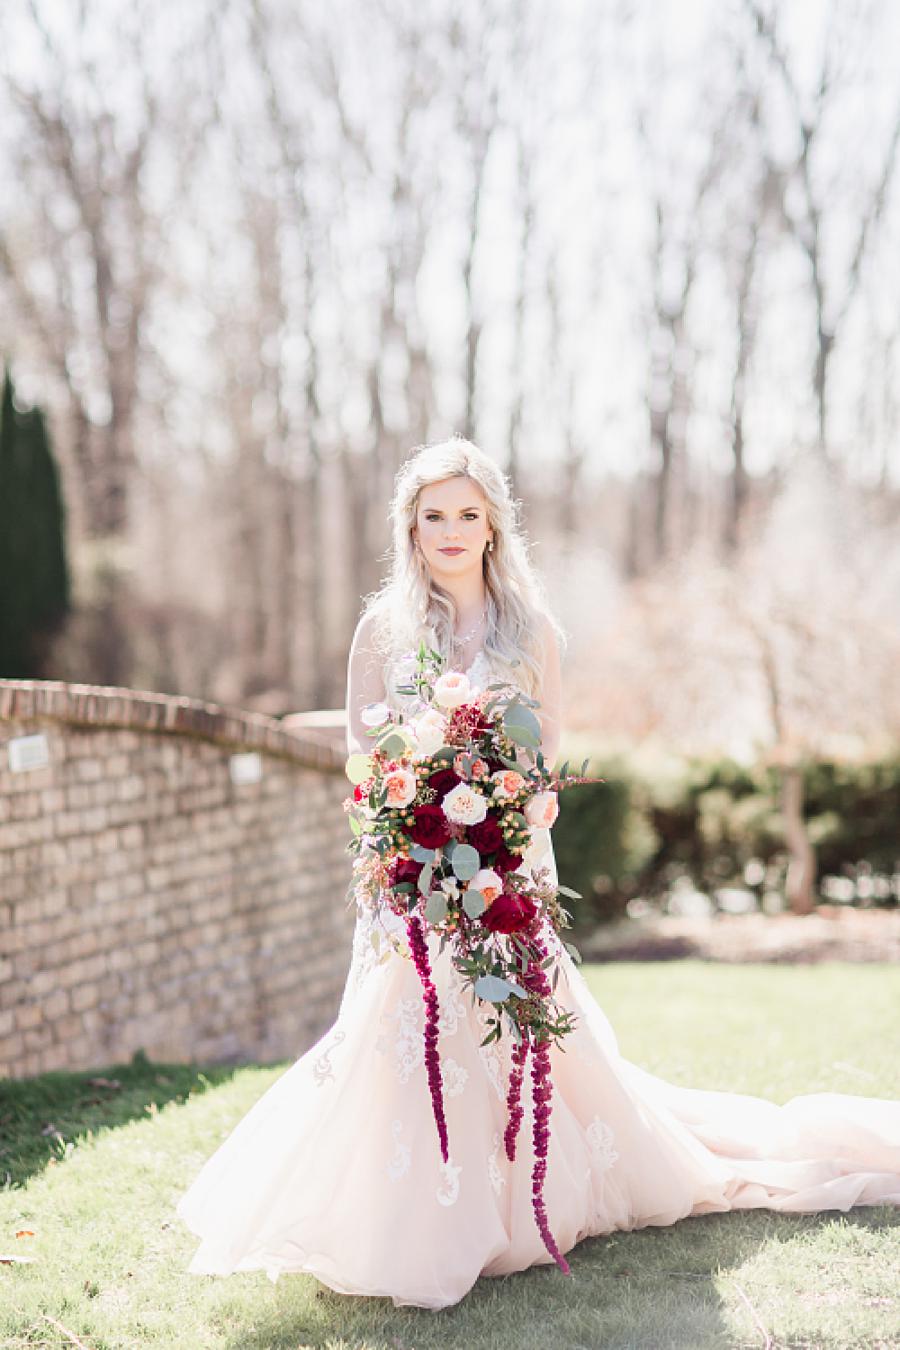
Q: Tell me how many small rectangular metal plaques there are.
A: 2